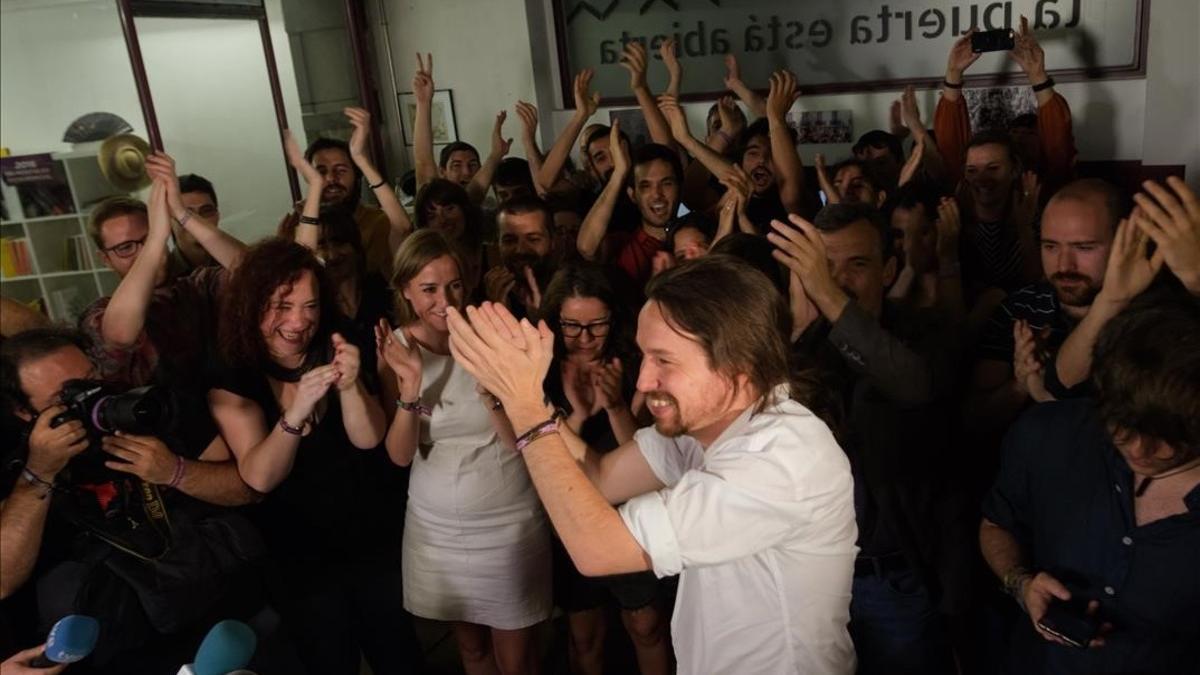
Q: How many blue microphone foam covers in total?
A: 2